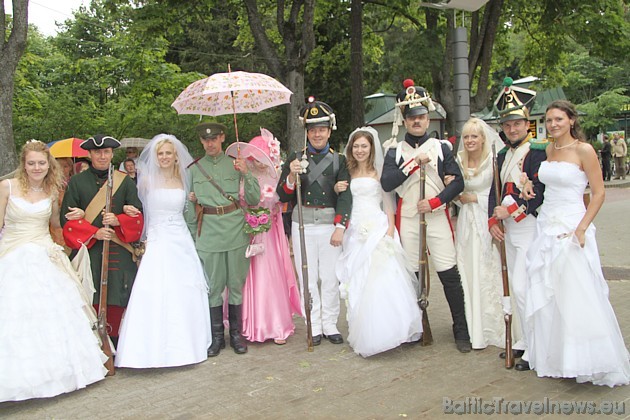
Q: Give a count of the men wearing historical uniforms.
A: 5